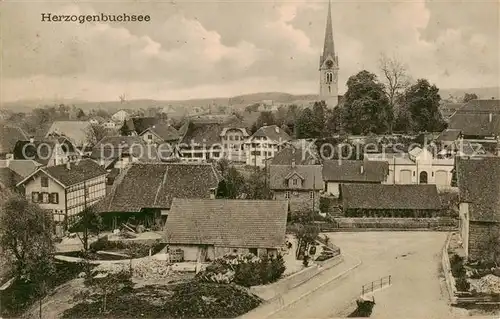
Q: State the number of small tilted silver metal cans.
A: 0